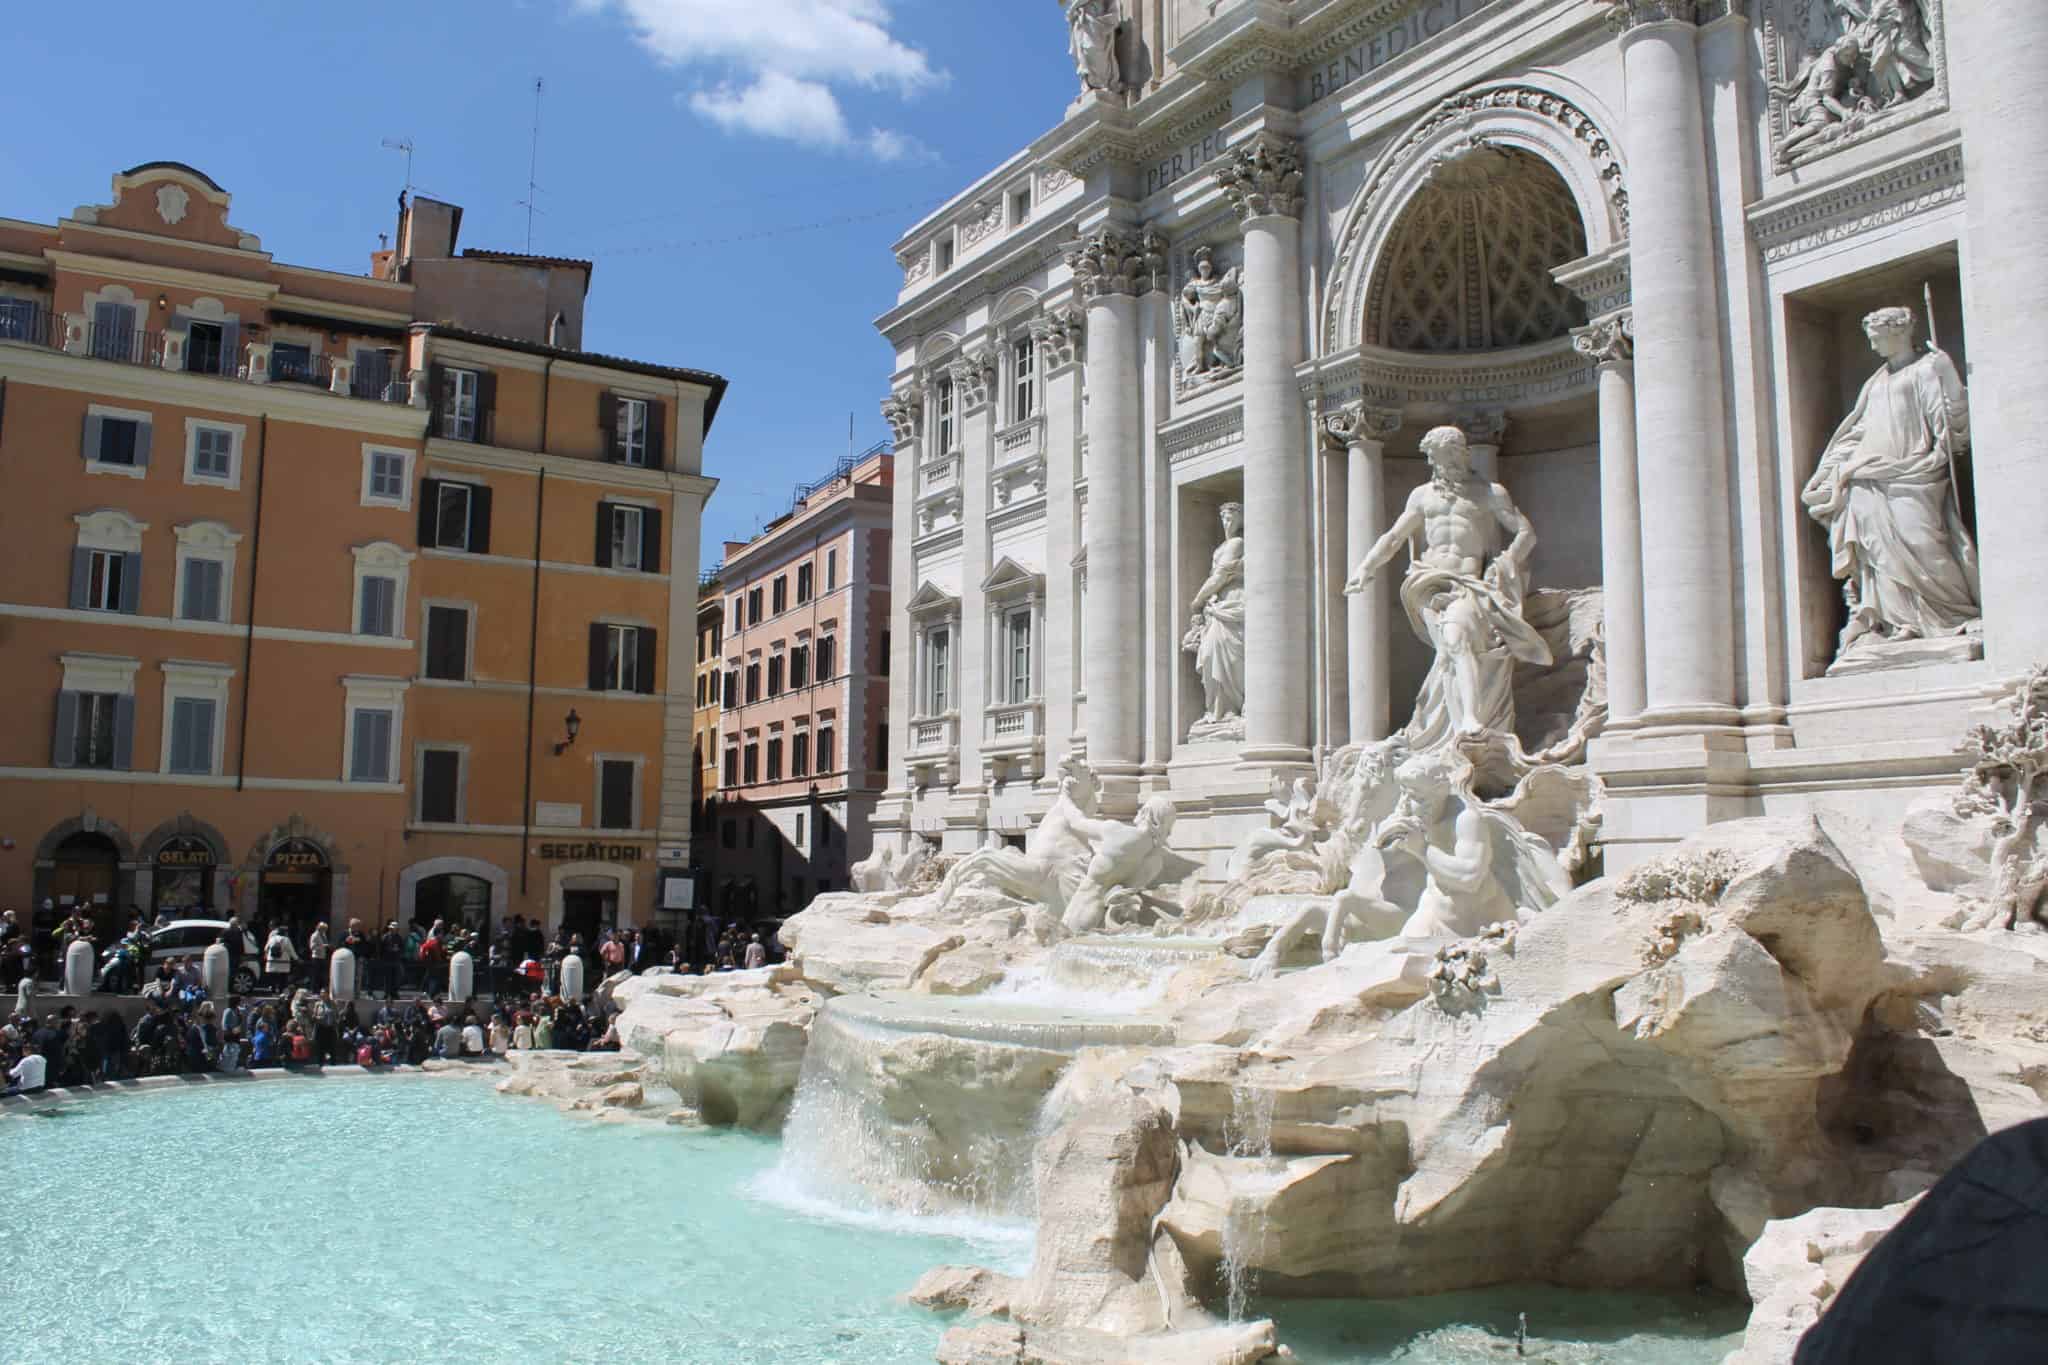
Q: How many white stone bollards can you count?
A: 5